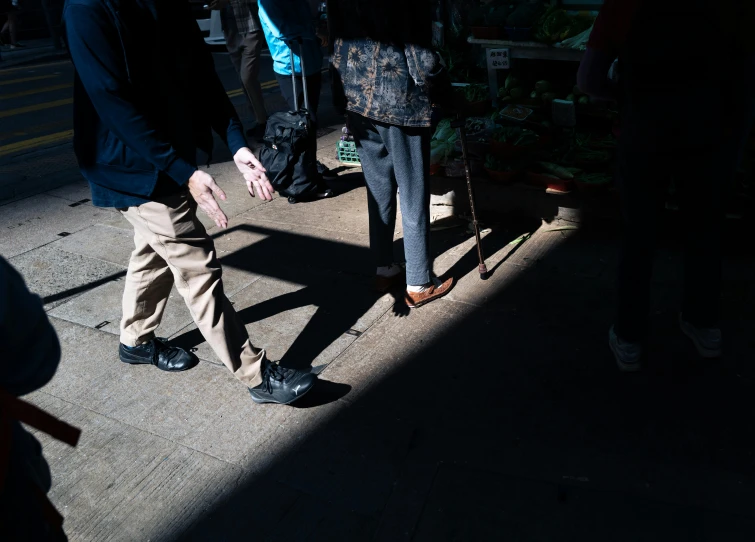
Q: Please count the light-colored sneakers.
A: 2